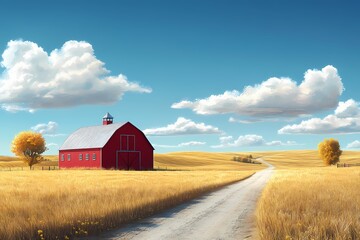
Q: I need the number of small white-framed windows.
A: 5